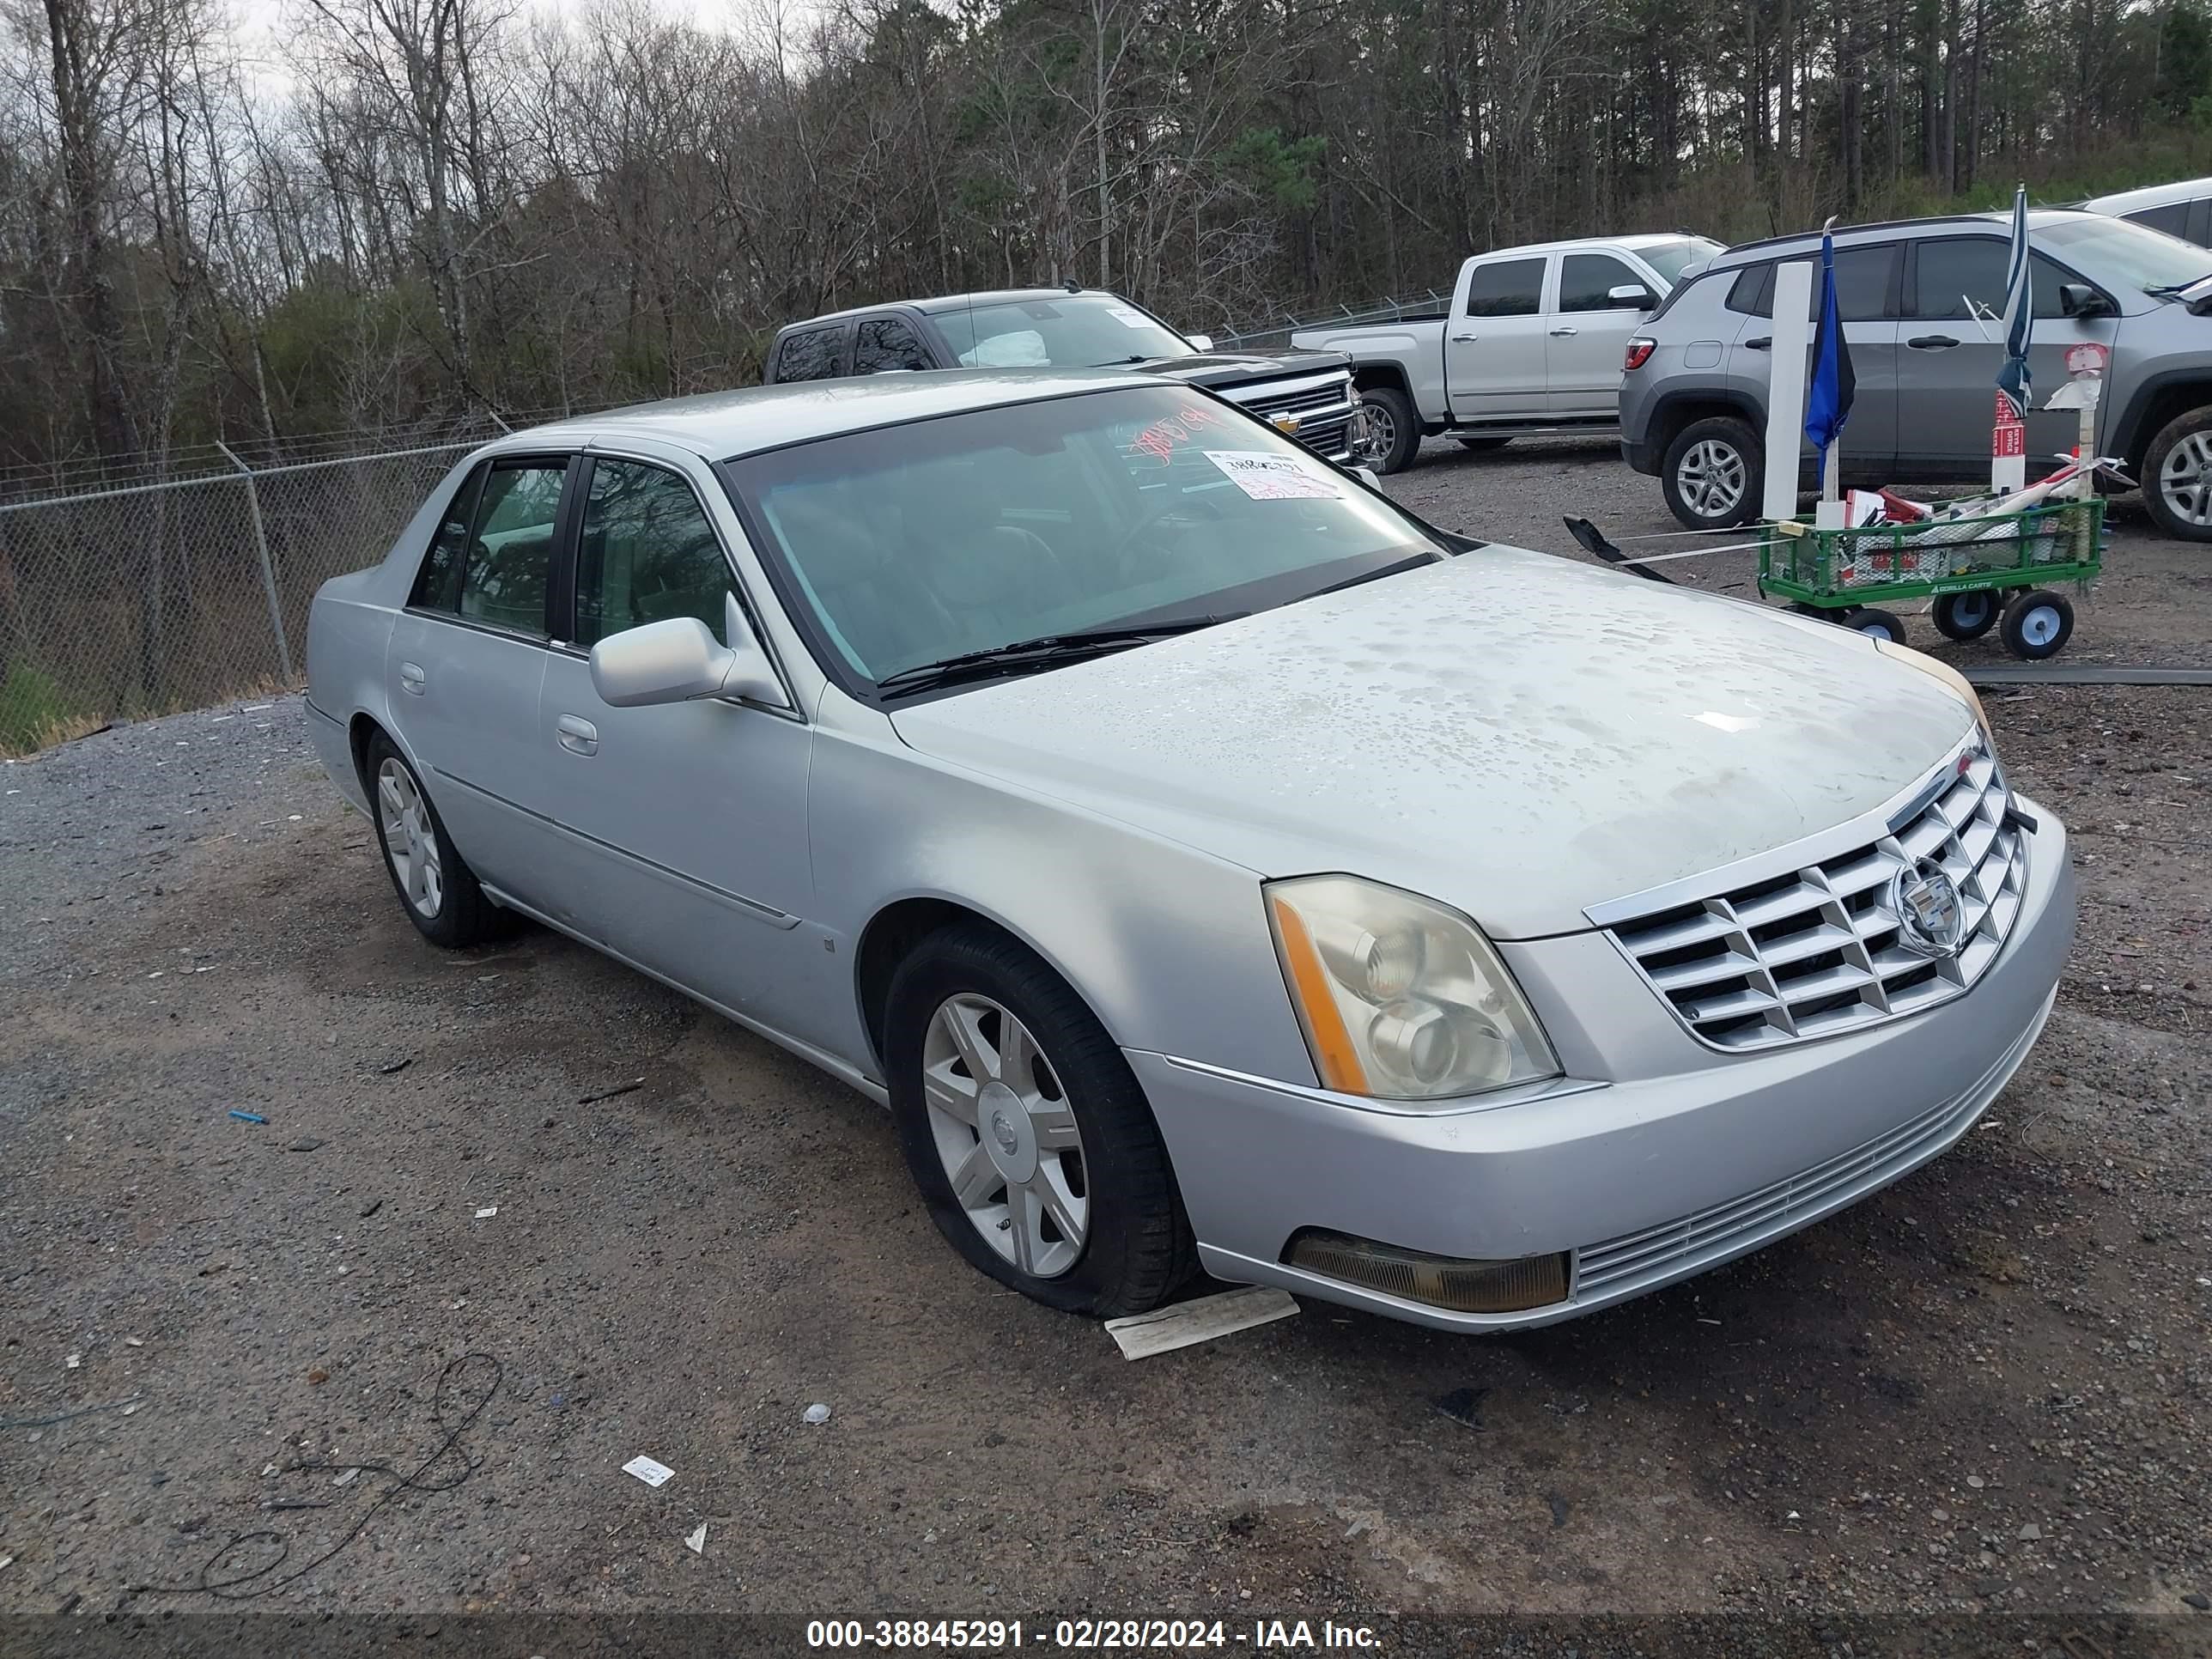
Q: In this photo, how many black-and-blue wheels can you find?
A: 3